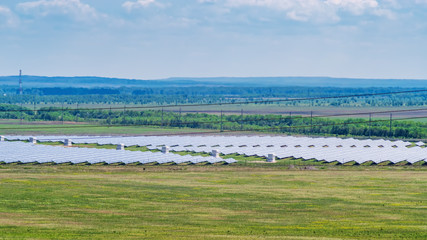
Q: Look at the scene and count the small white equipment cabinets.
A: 7